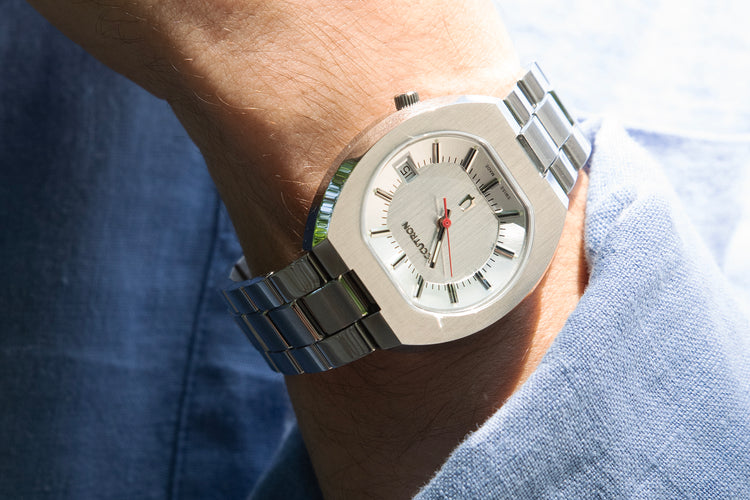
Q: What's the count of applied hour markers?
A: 11